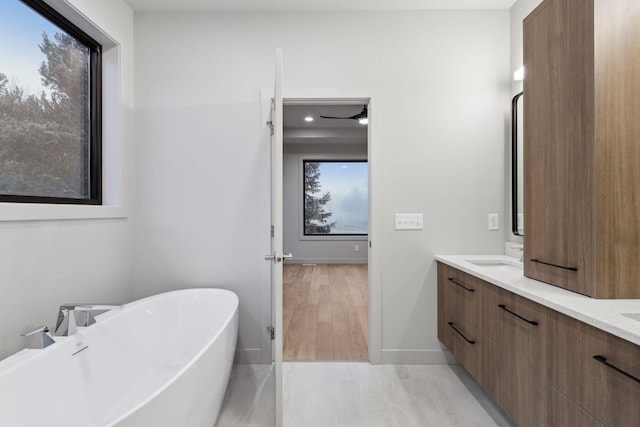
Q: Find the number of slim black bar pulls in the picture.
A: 5